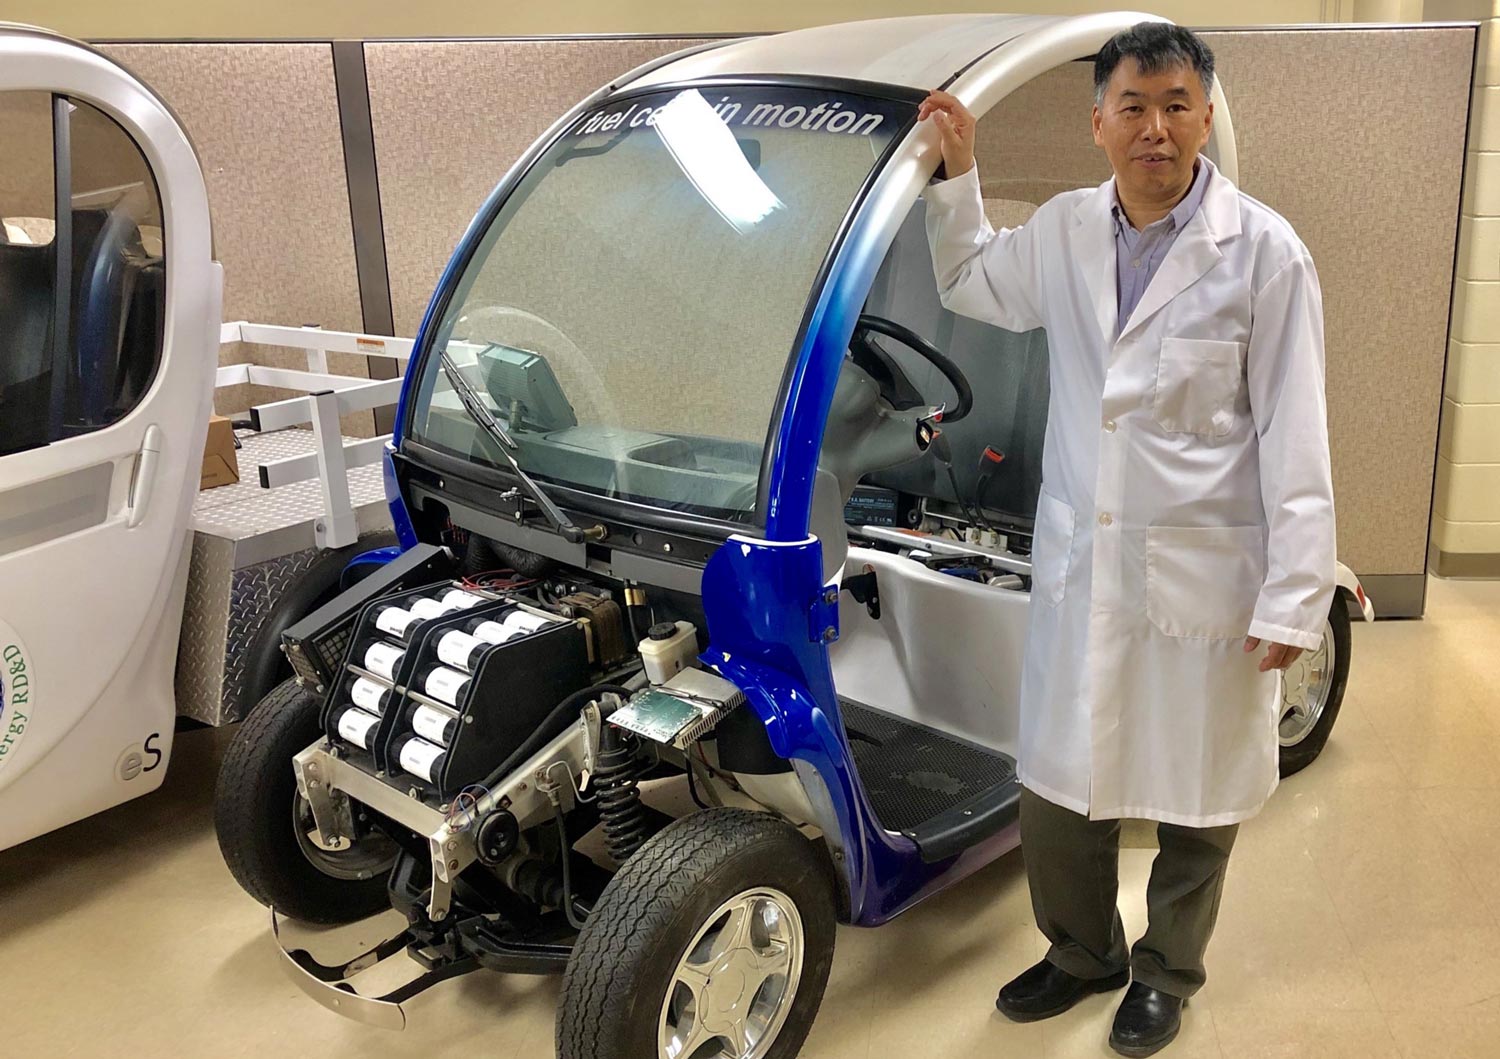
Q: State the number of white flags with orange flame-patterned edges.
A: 0